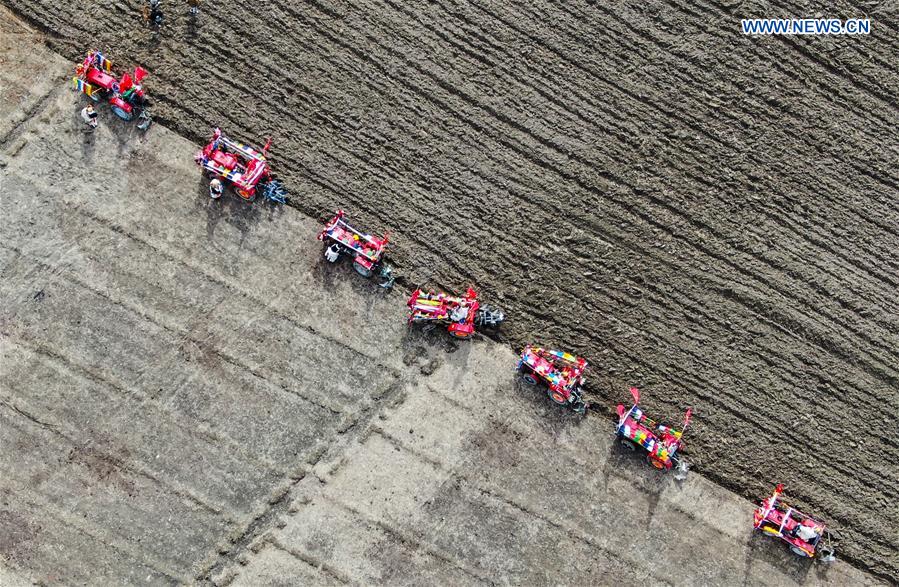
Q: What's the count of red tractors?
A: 7